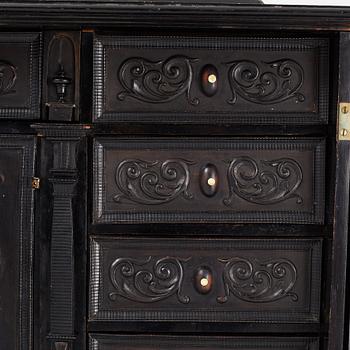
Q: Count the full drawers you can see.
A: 3